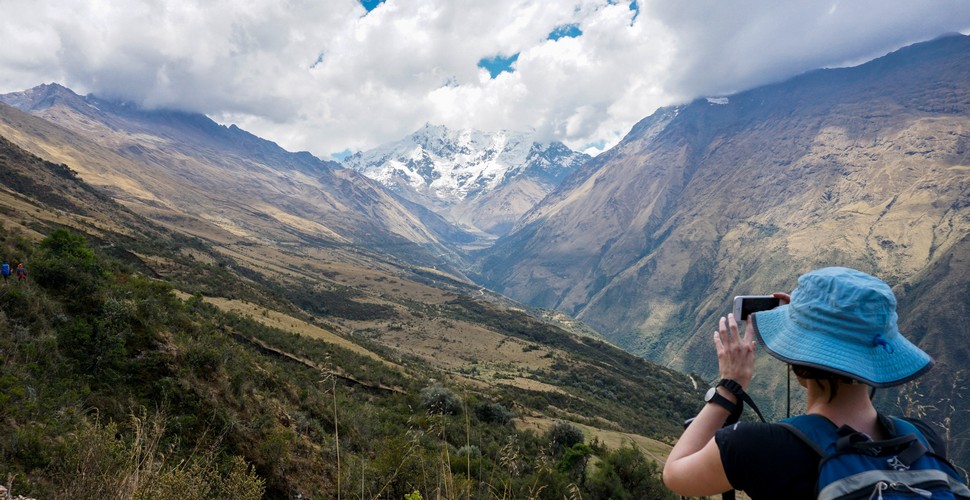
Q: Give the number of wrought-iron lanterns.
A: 0